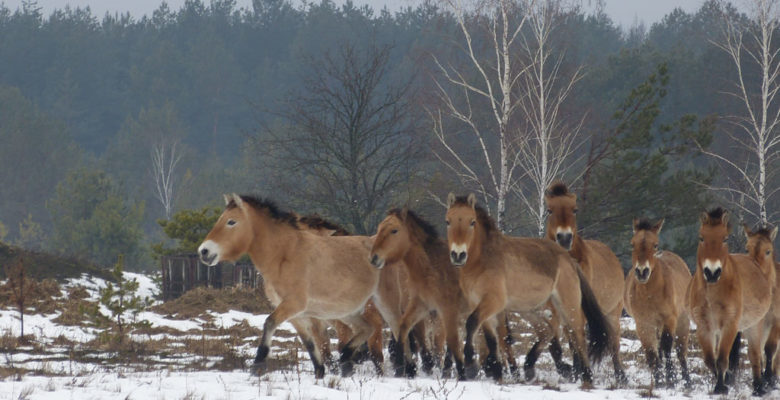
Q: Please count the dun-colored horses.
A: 8